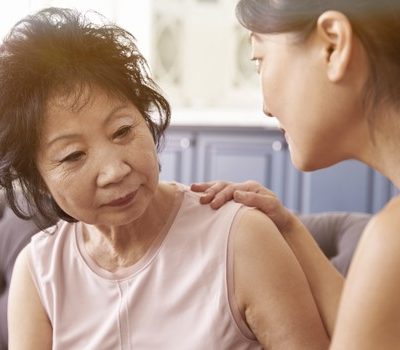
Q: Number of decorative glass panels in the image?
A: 2